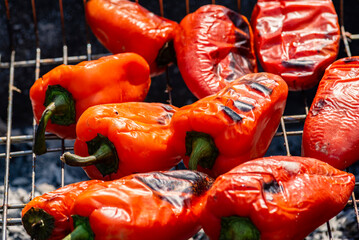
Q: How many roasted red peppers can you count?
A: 10